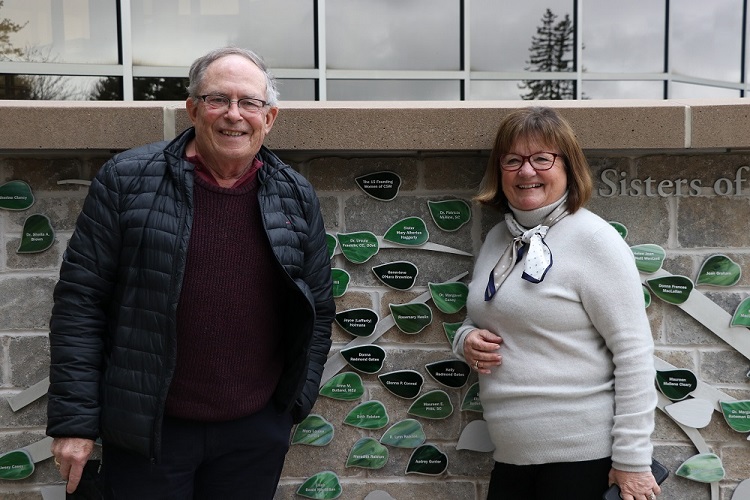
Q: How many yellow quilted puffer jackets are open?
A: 0